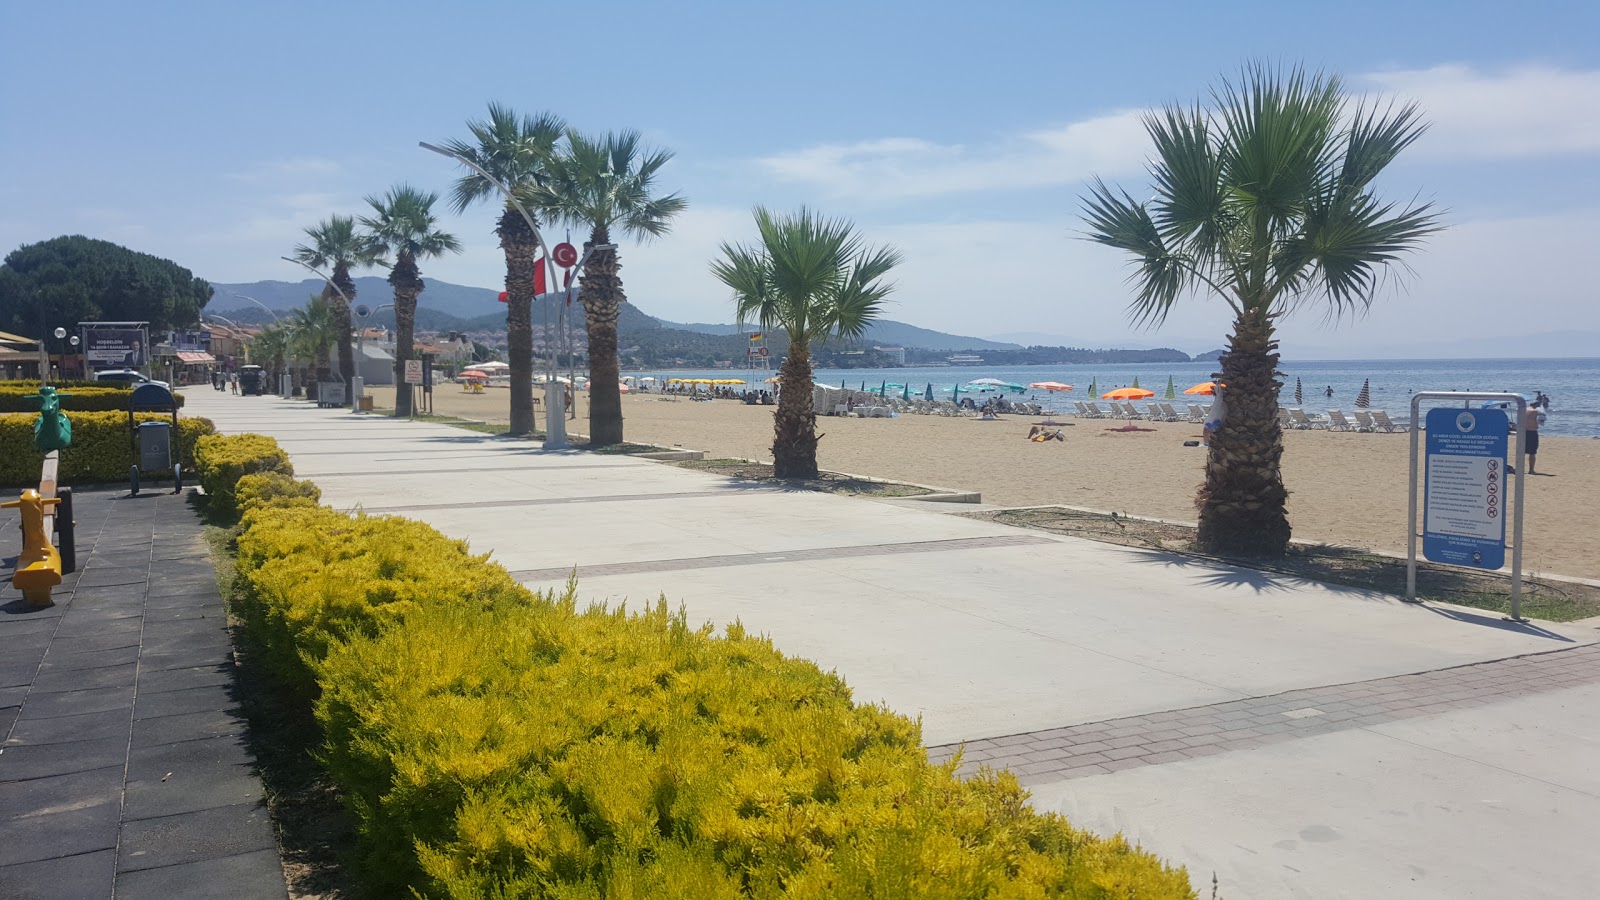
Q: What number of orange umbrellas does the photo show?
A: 2